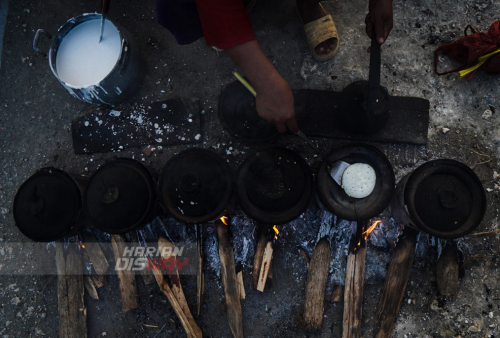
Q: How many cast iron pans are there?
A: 6